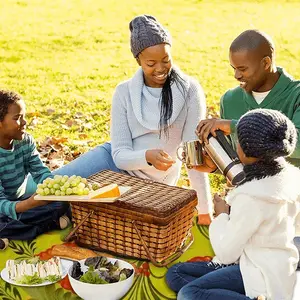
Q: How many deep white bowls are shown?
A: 1